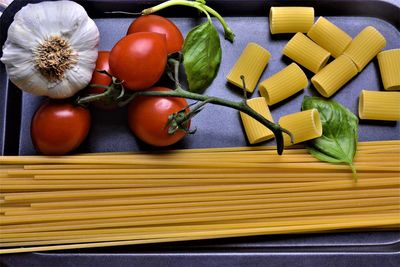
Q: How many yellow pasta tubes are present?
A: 11